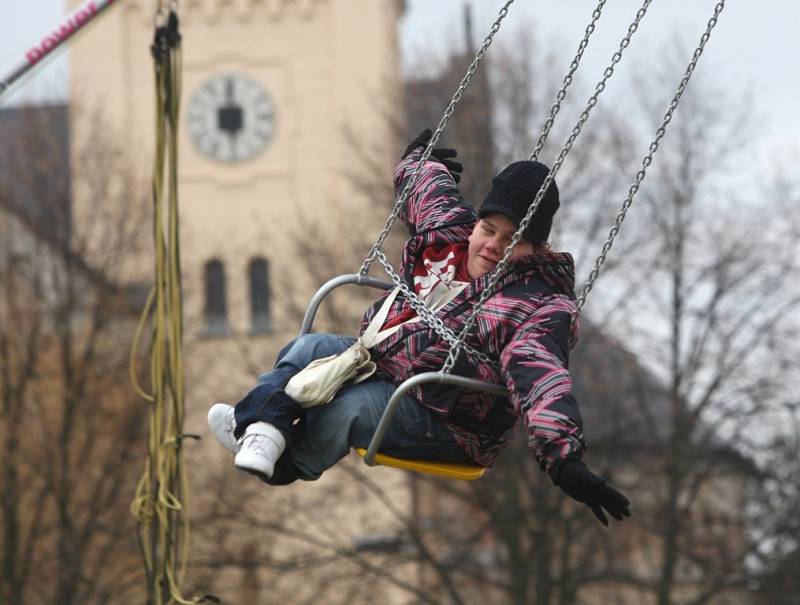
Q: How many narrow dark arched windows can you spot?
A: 2